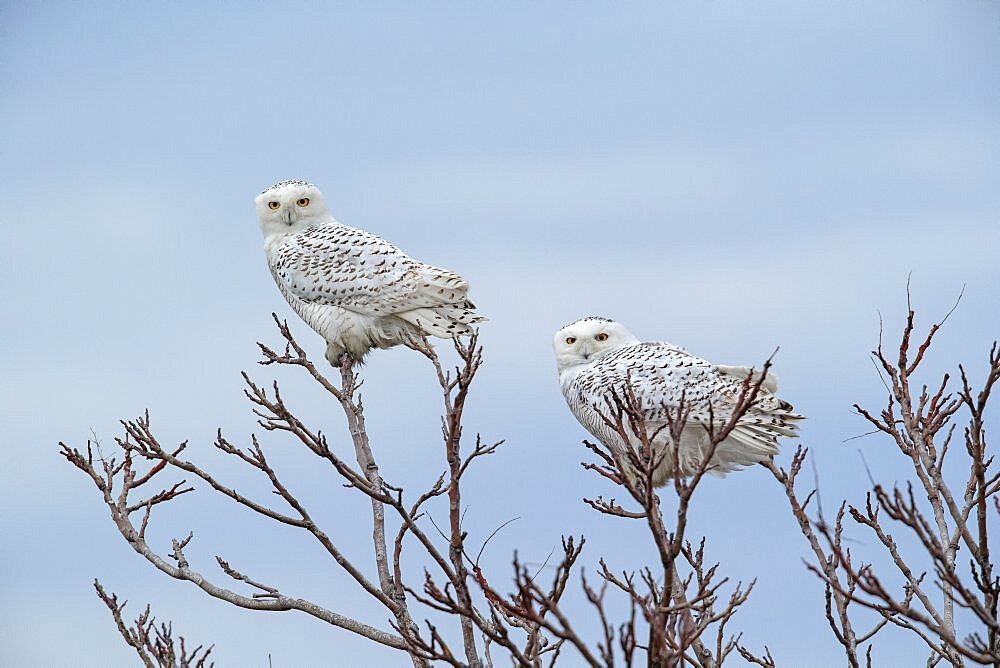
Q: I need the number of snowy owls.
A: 2